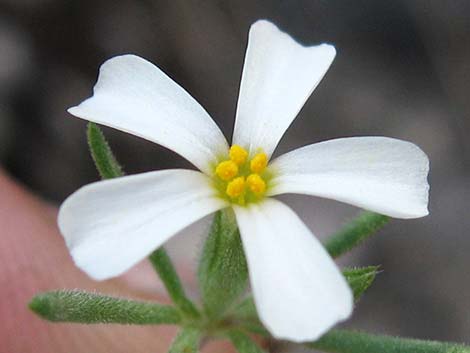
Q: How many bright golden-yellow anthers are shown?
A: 5